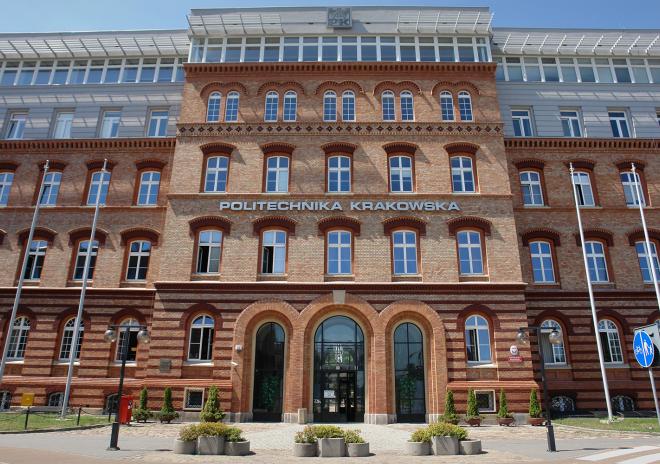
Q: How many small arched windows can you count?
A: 10